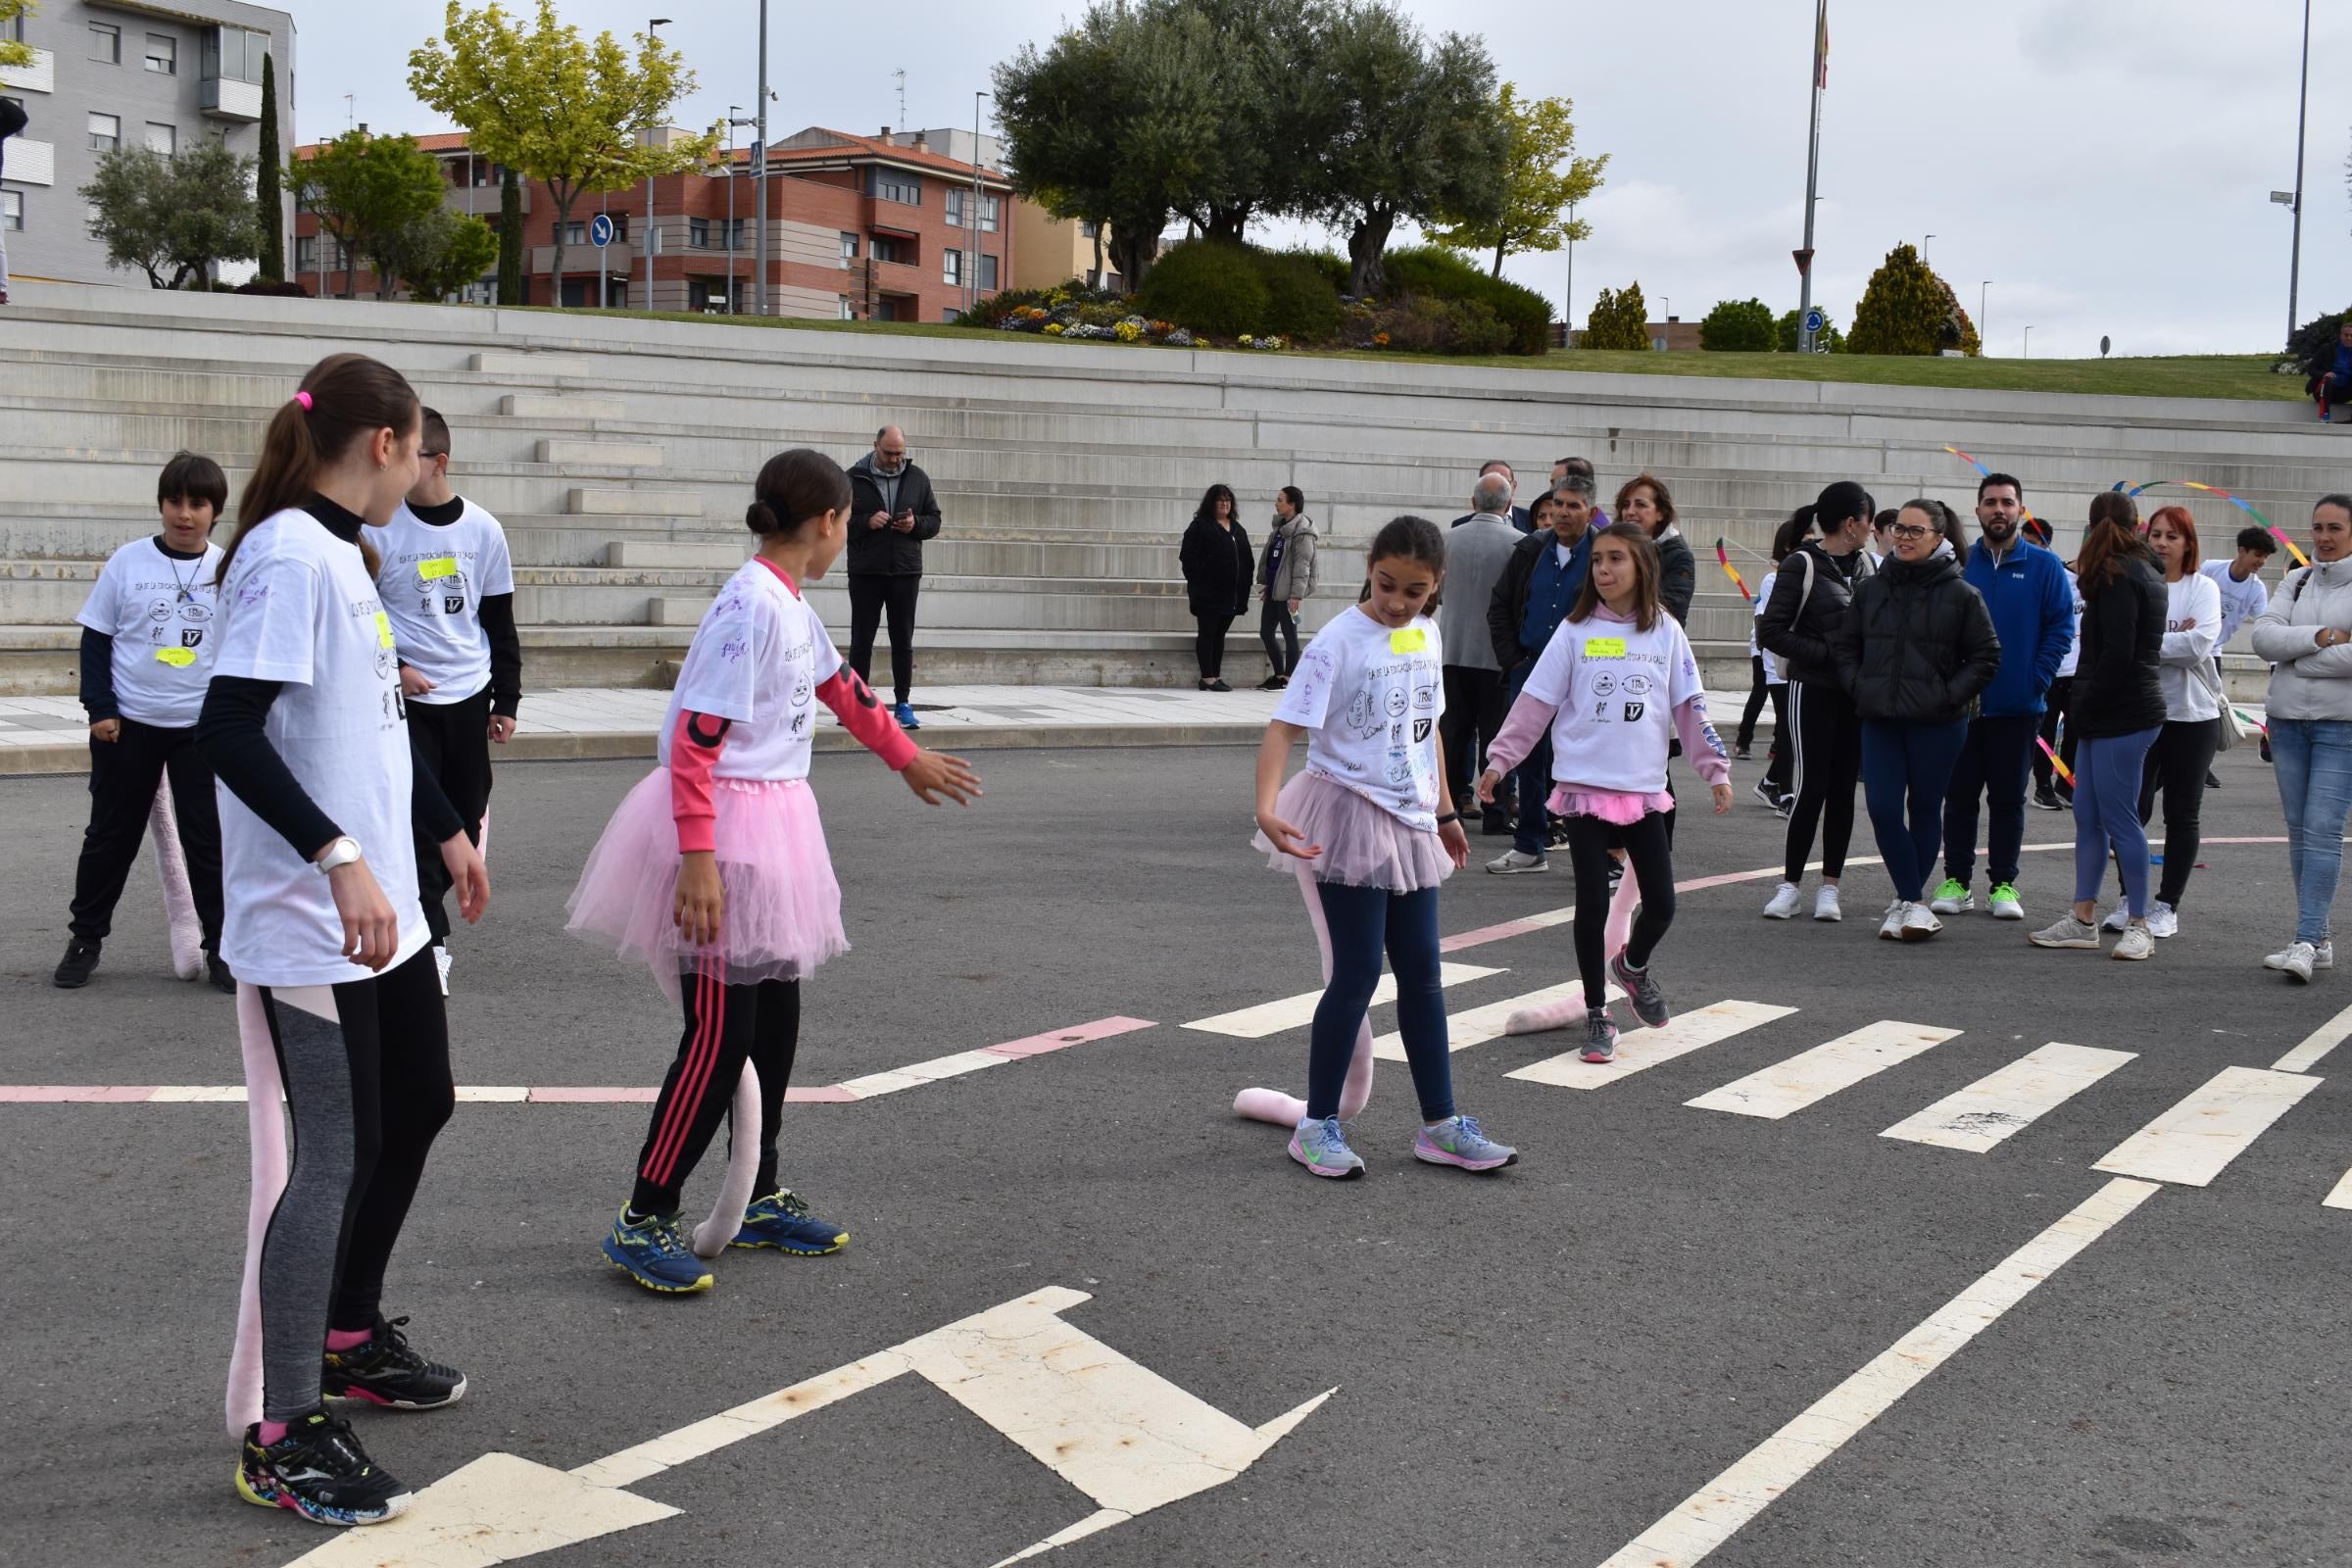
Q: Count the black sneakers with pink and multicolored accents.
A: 2